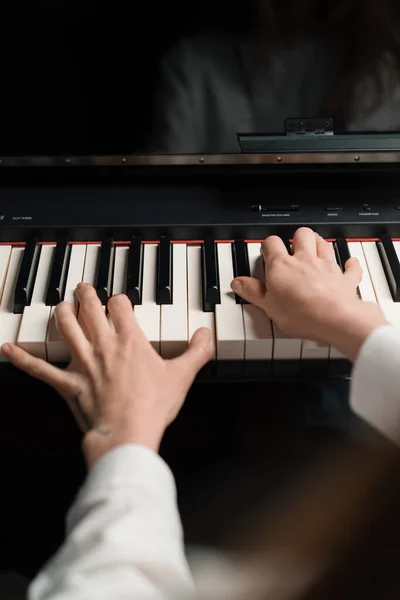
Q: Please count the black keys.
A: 10